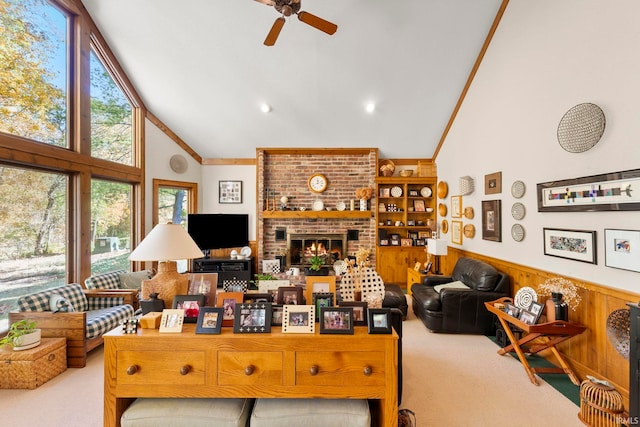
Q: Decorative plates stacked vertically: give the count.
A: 3